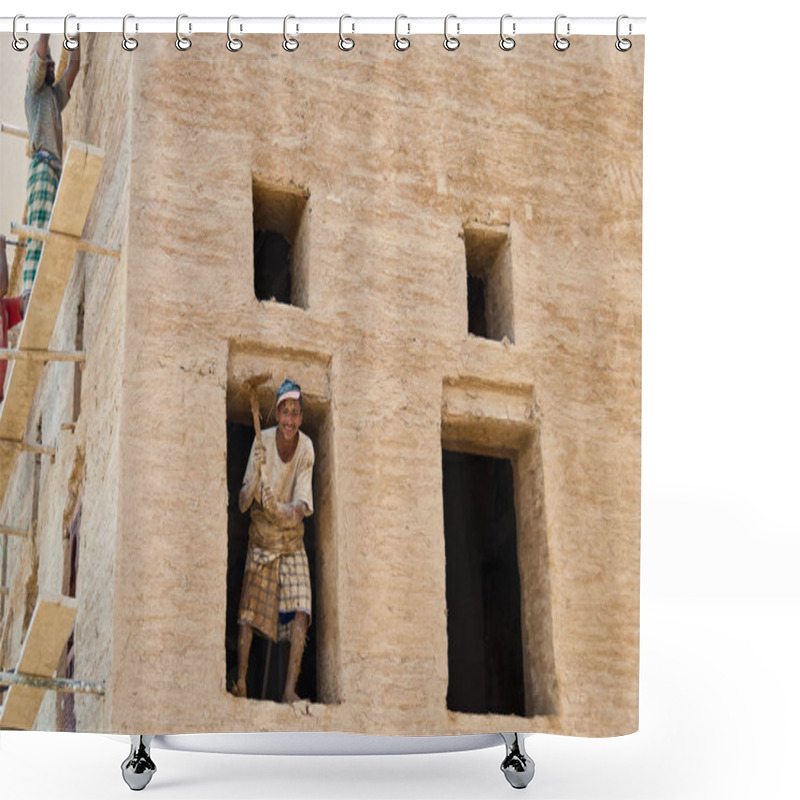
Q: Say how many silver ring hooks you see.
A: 12